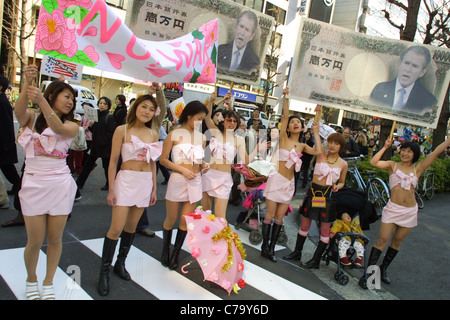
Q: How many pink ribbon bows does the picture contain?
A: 7